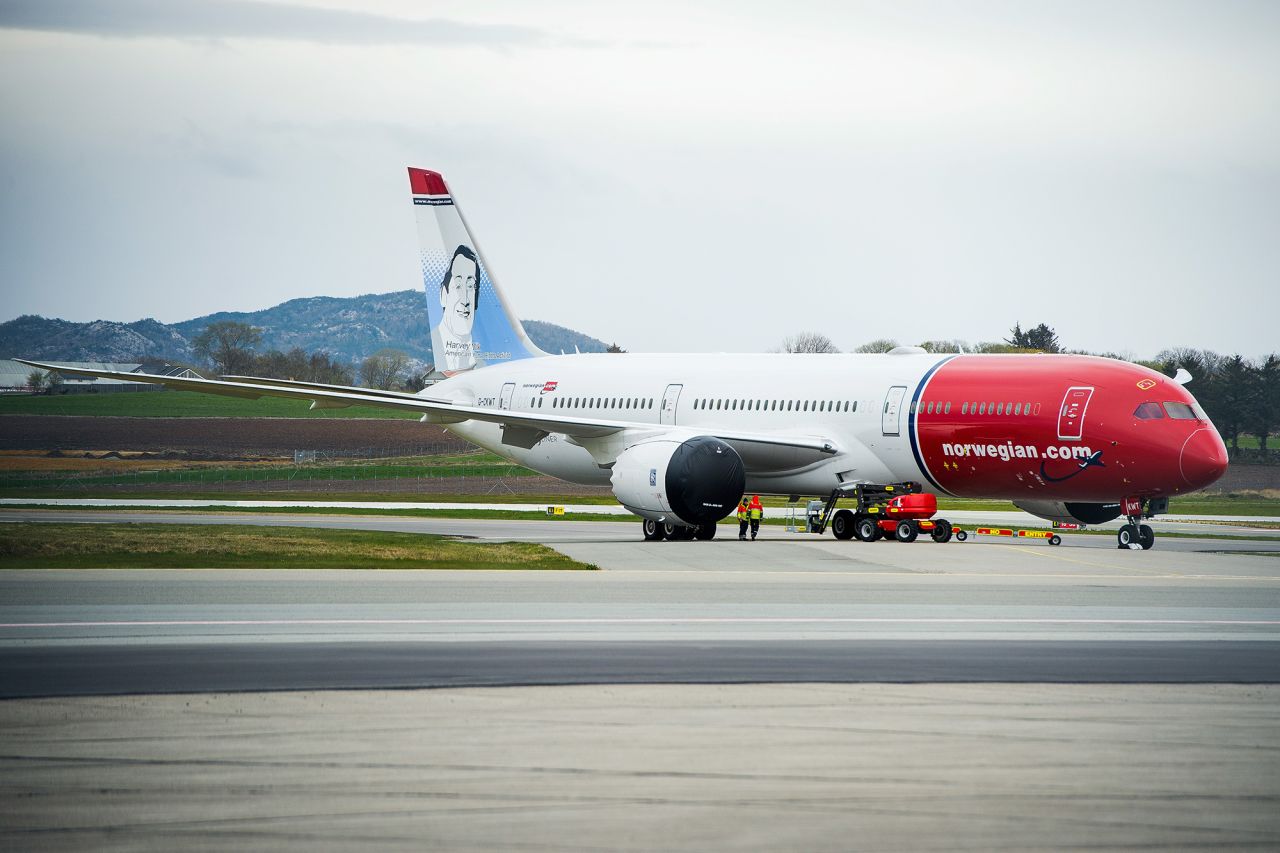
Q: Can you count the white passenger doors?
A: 3